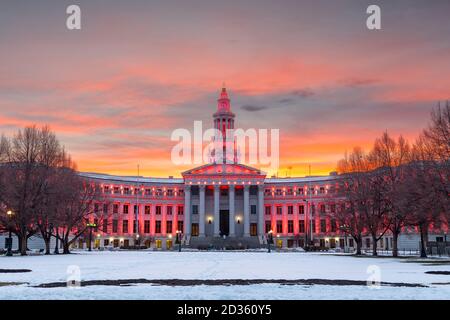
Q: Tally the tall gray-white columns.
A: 6